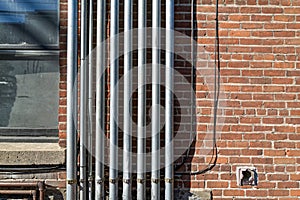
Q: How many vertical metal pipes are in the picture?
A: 9